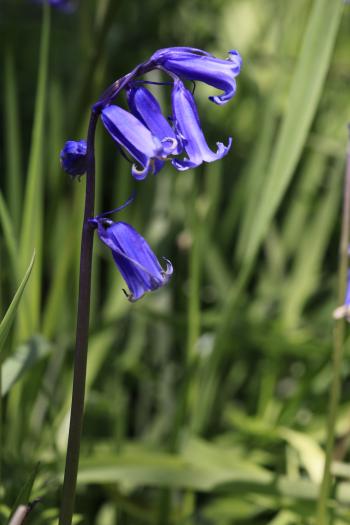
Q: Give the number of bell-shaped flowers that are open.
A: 5